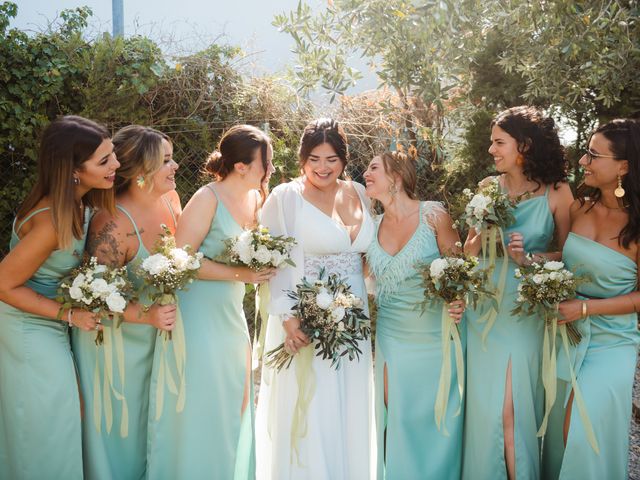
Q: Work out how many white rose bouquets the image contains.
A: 7